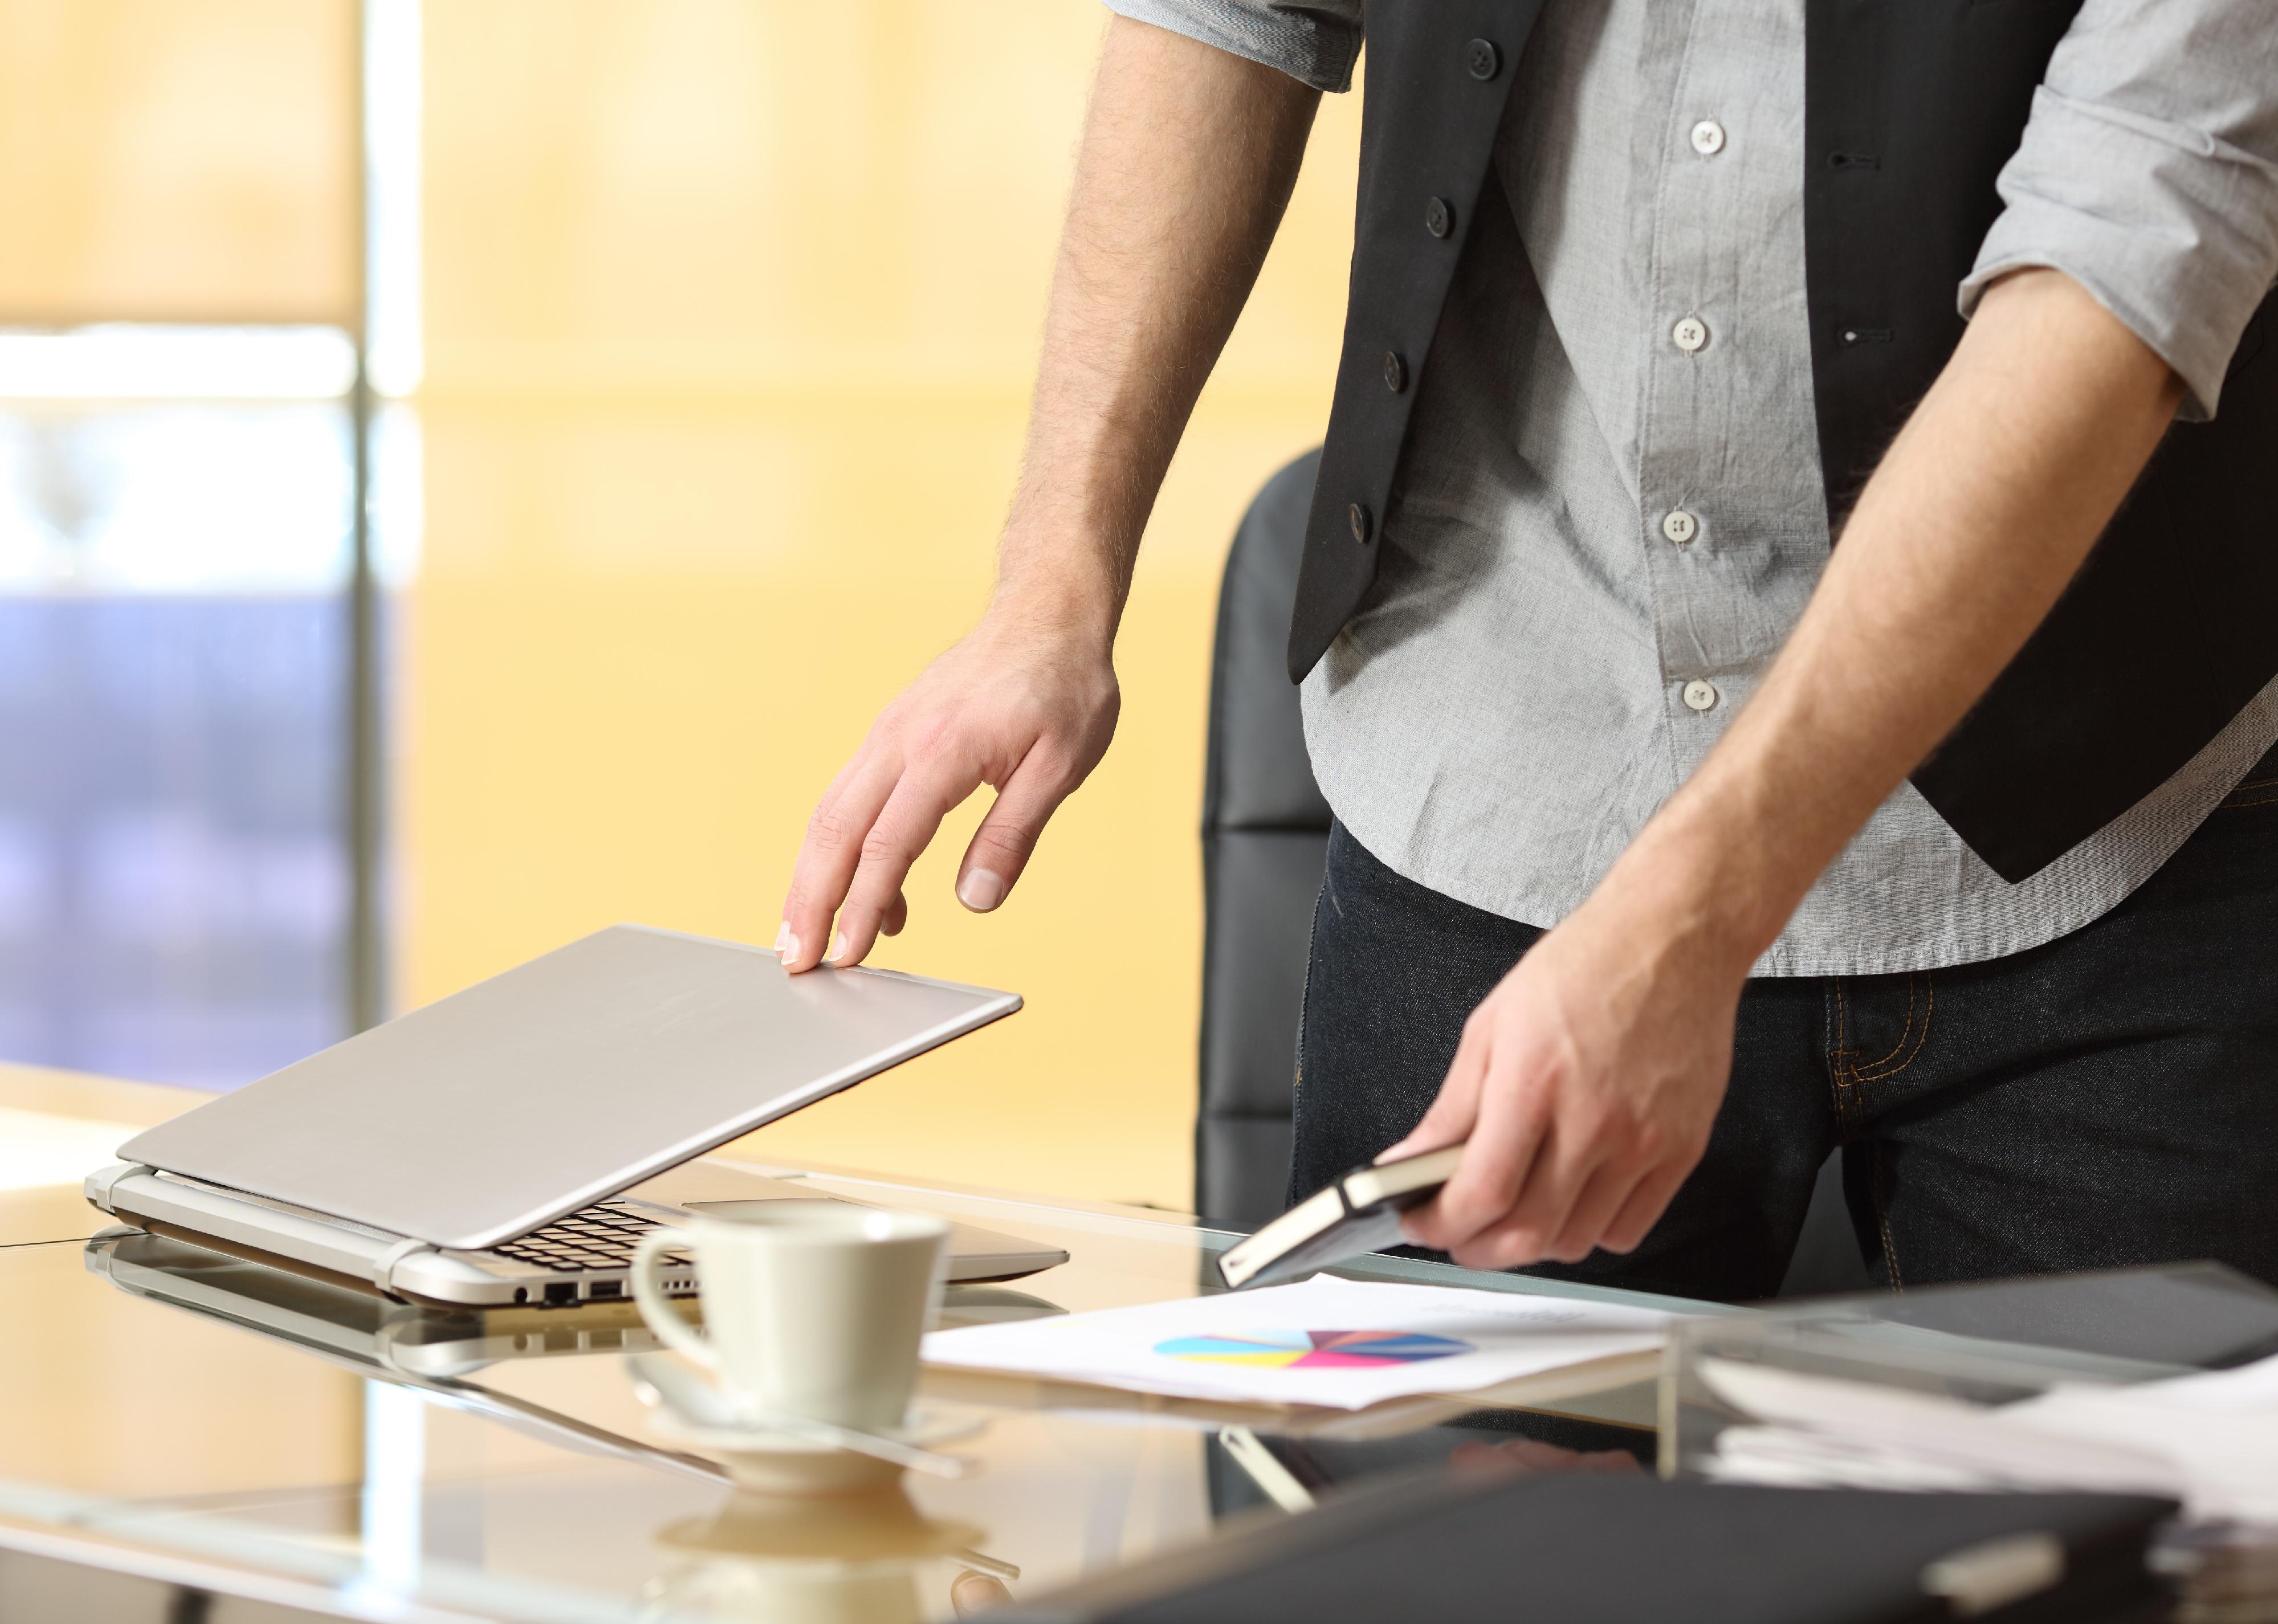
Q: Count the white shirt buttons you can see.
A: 4